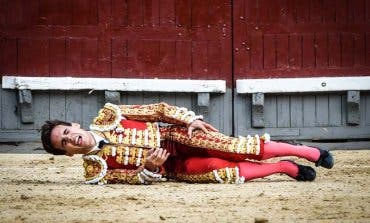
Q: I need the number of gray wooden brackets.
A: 5